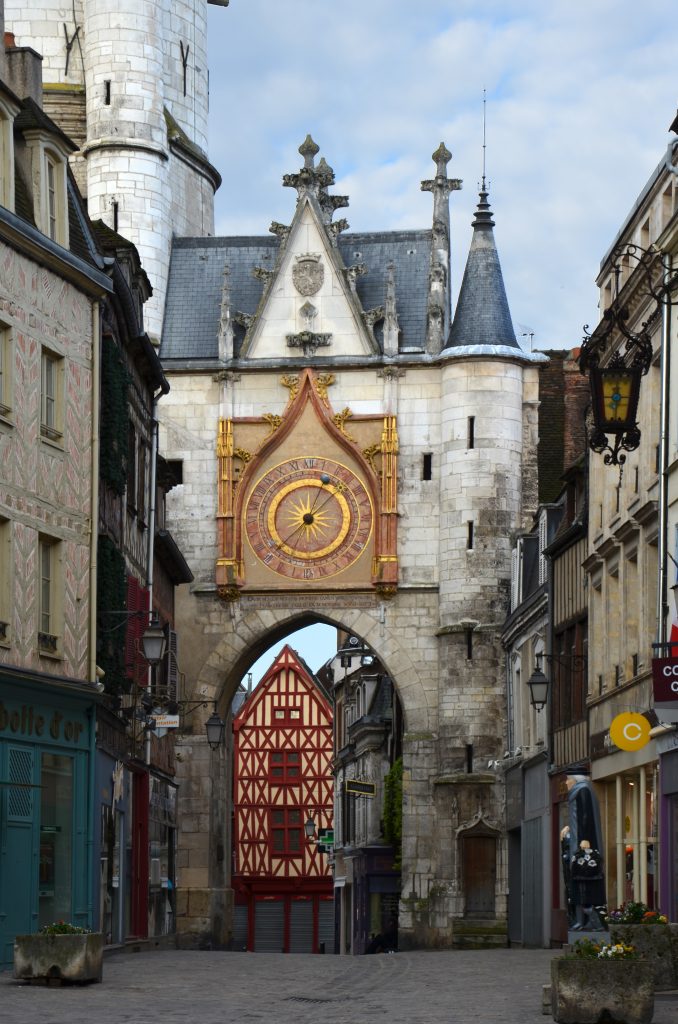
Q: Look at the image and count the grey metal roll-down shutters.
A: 4